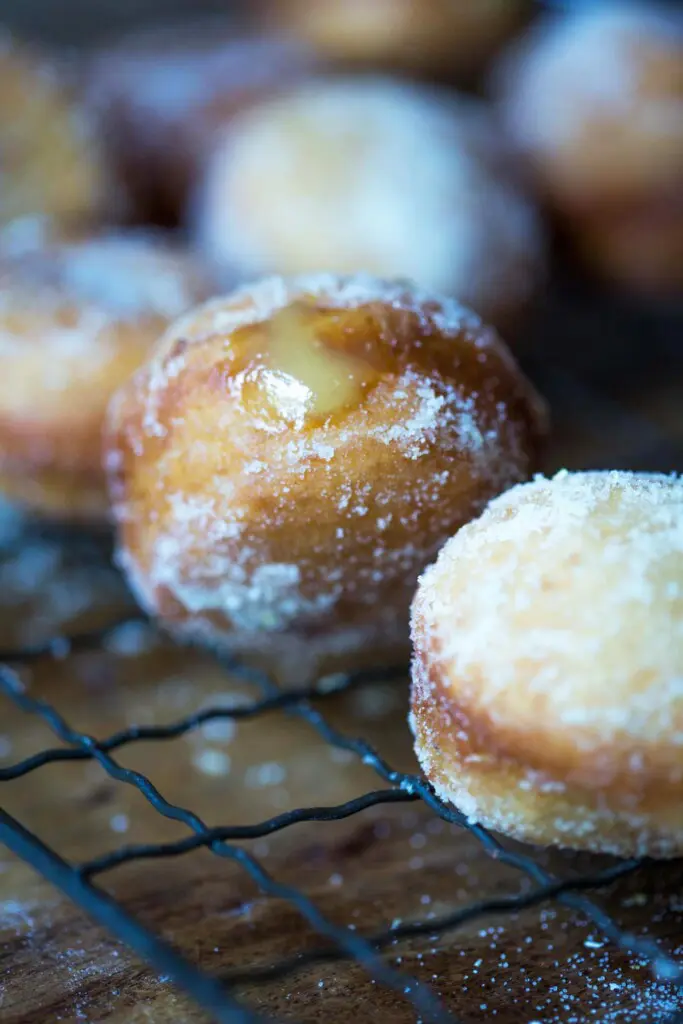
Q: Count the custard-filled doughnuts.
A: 1